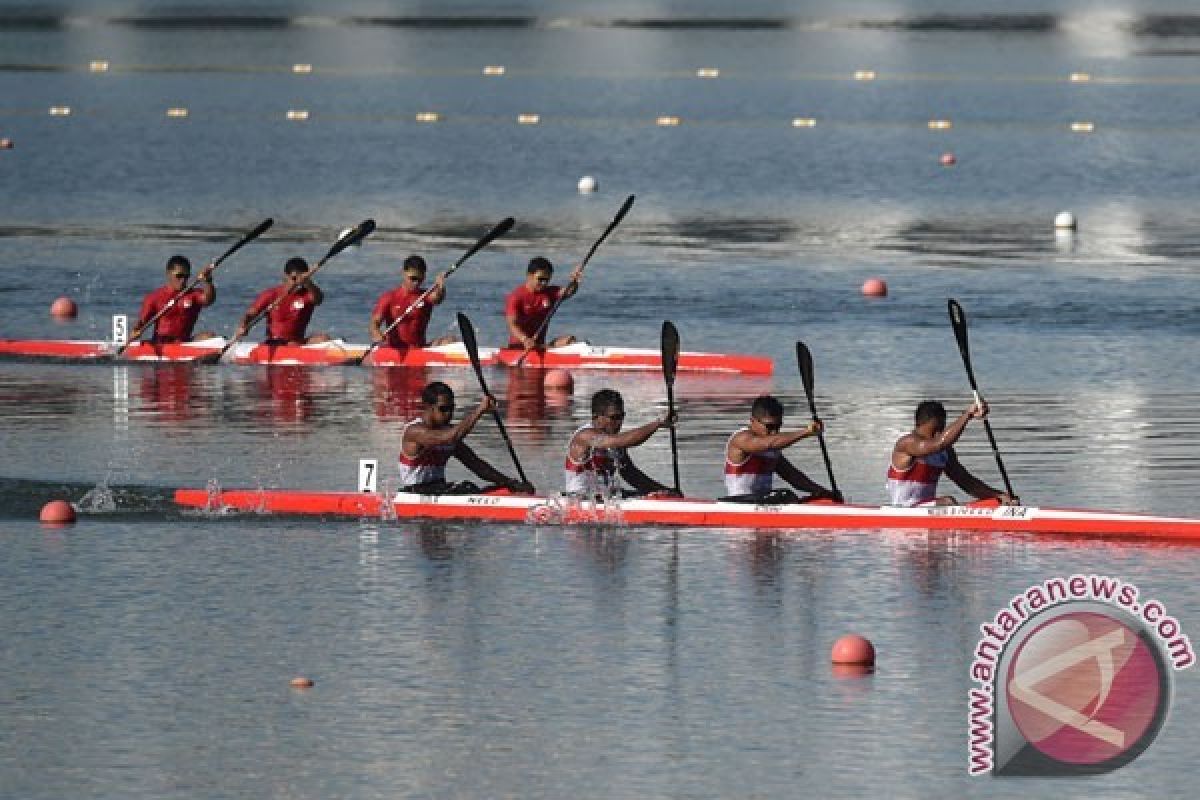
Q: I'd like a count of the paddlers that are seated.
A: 8